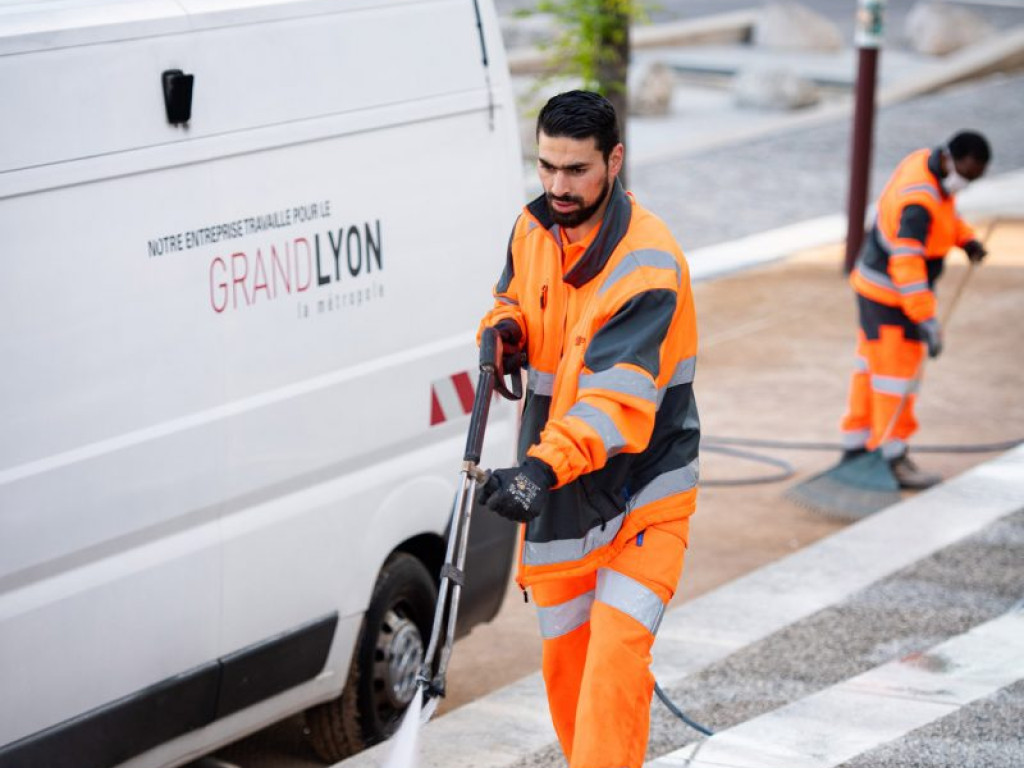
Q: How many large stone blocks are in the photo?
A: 4